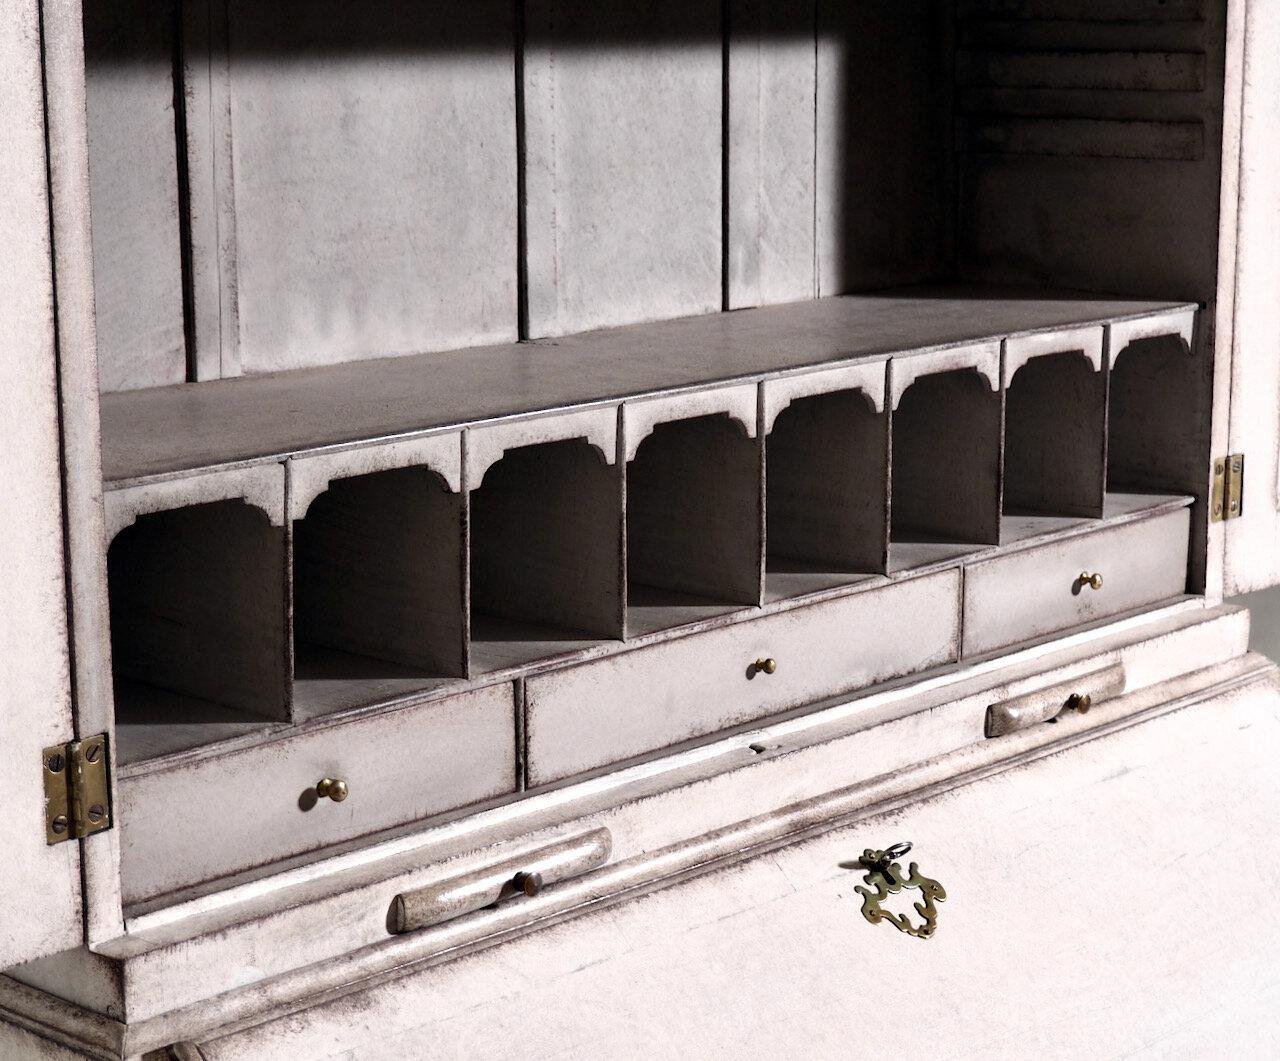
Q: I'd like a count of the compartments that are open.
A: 8